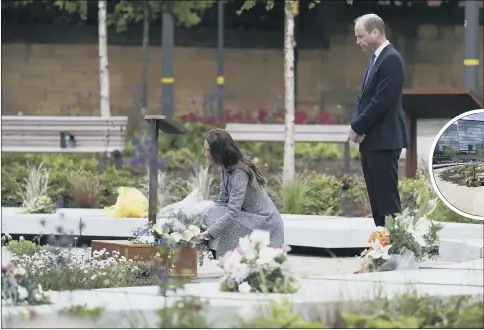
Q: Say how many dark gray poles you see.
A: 3